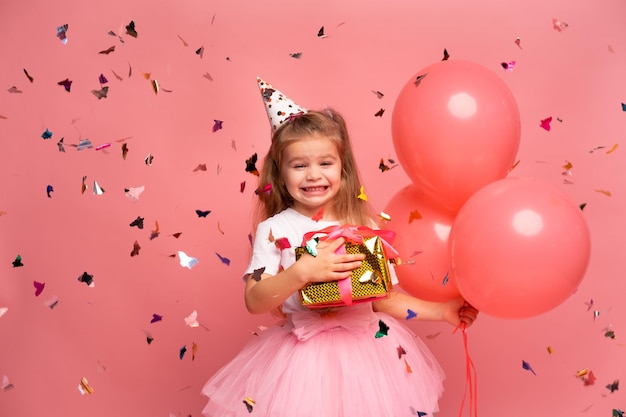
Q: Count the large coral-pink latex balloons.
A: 3